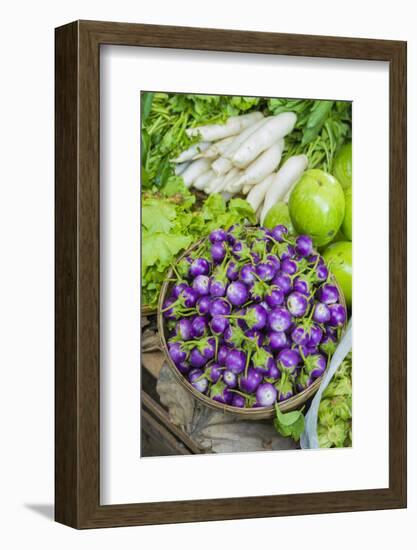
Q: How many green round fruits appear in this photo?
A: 5